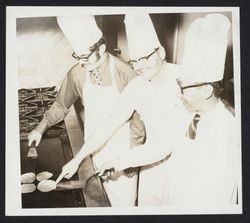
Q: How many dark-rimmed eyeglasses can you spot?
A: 3